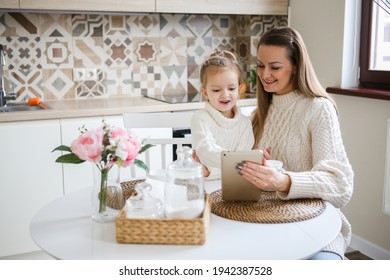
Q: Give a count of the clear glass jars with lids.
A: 2